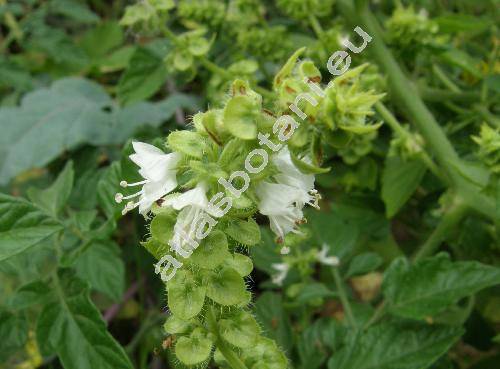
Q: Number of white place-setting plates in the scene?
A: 0